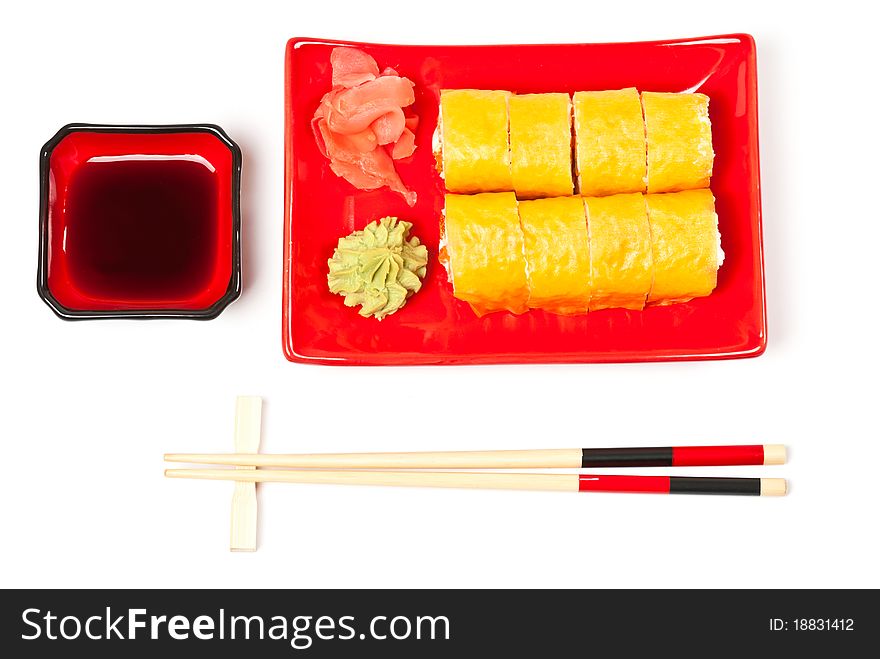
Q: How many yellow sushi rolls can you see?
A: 8